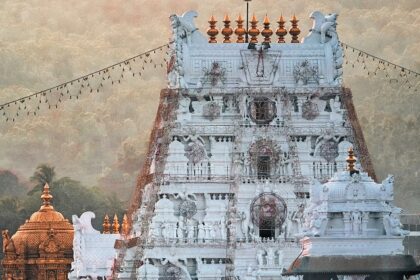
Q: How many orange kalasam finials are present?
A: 12